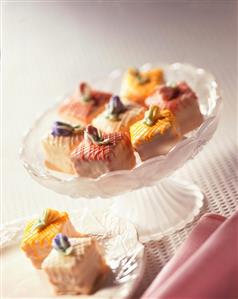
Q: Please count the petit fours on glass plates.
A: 9